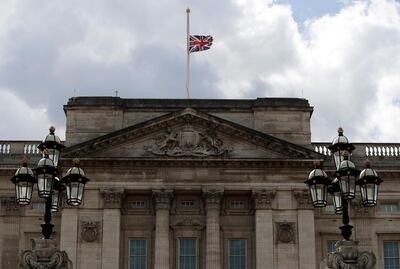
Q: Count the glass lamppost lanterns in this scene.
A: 10